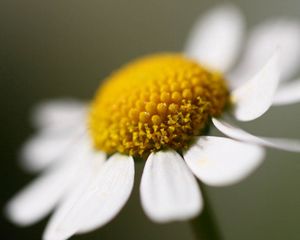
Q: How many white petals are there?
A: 12